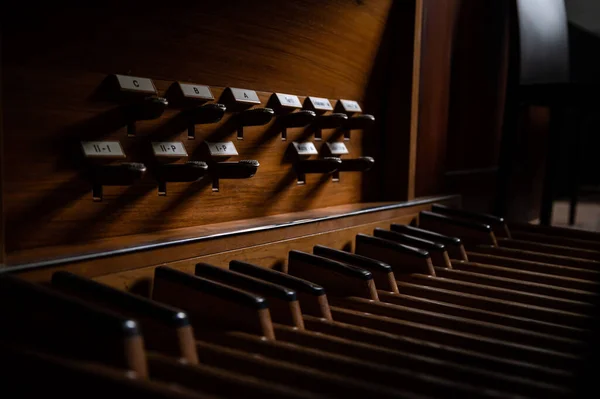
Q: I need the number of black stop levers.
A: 11